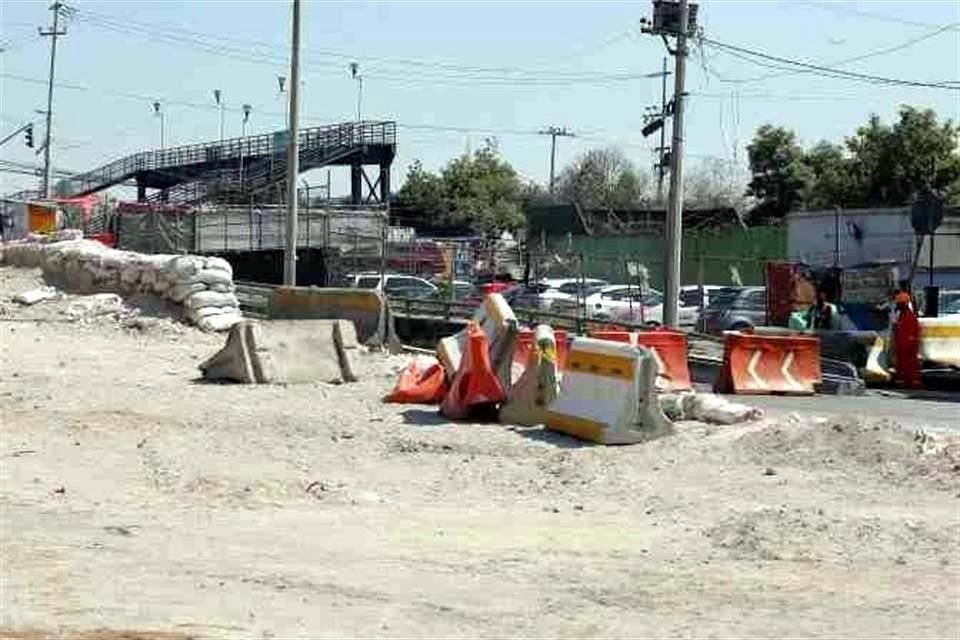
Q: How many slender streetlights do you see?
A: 5